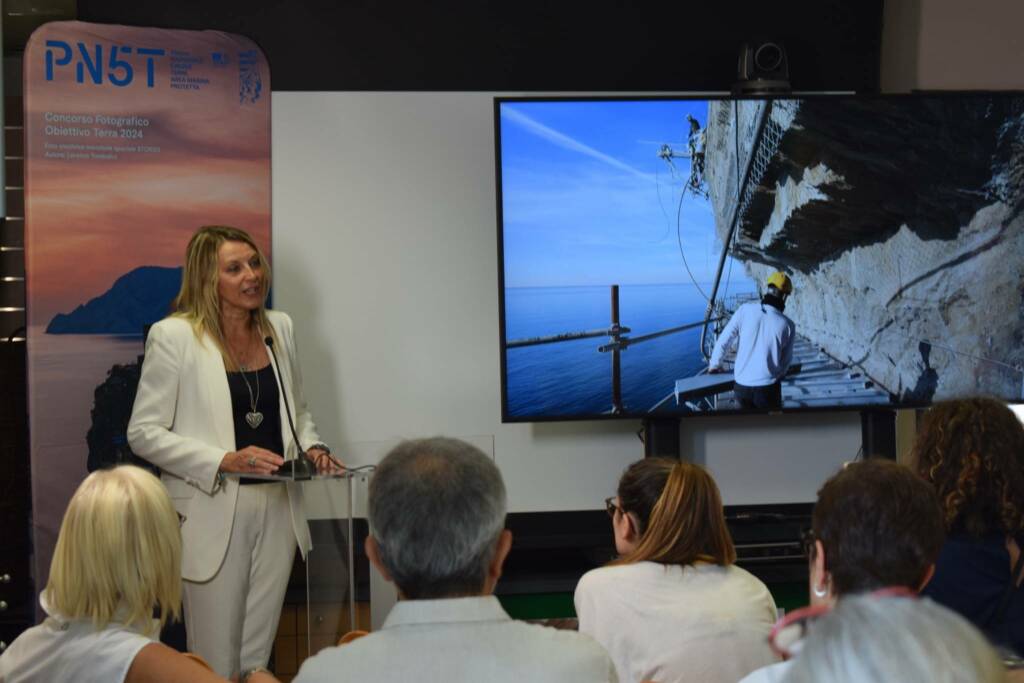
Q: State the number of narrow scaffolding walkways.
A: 1